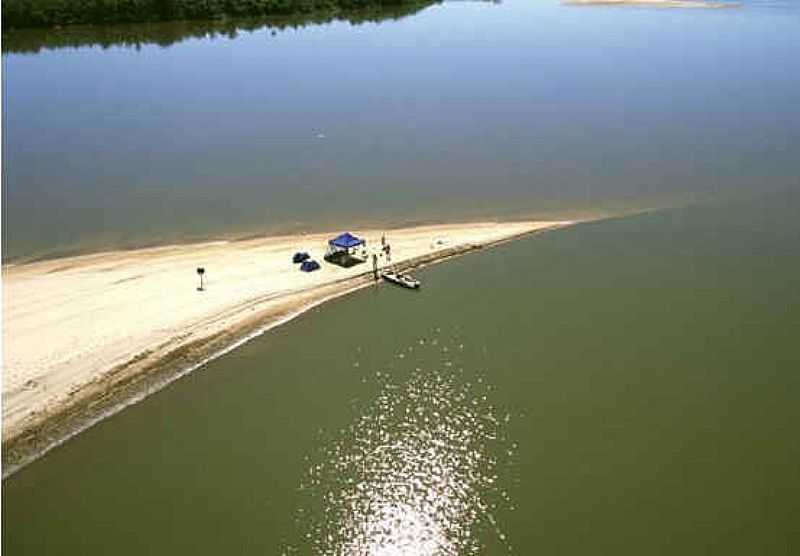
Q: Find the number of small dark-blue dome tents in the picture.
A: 2